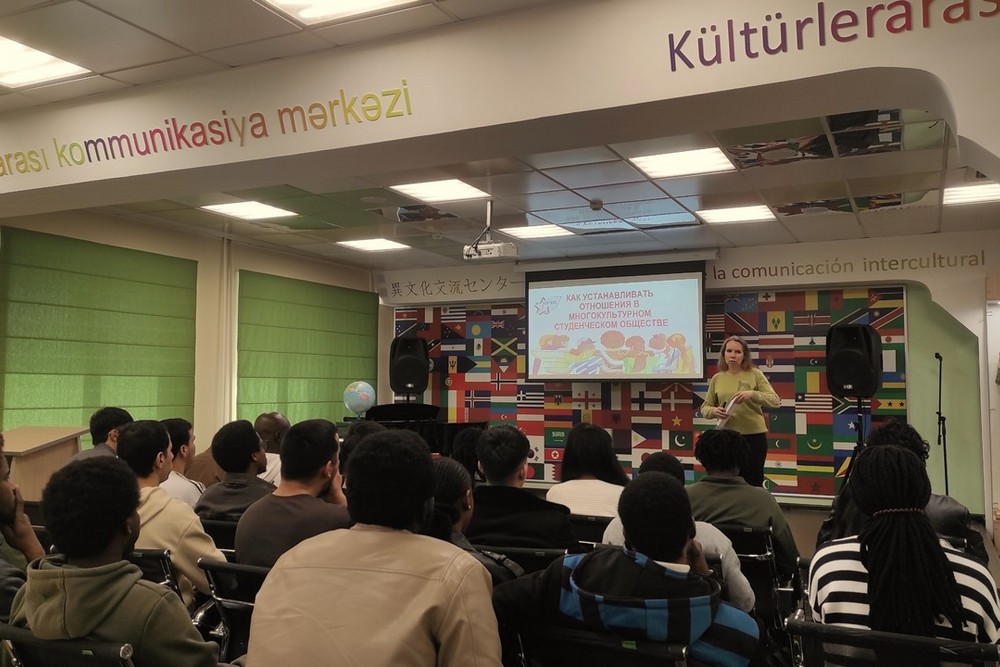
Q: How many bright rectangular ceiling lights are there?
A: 9